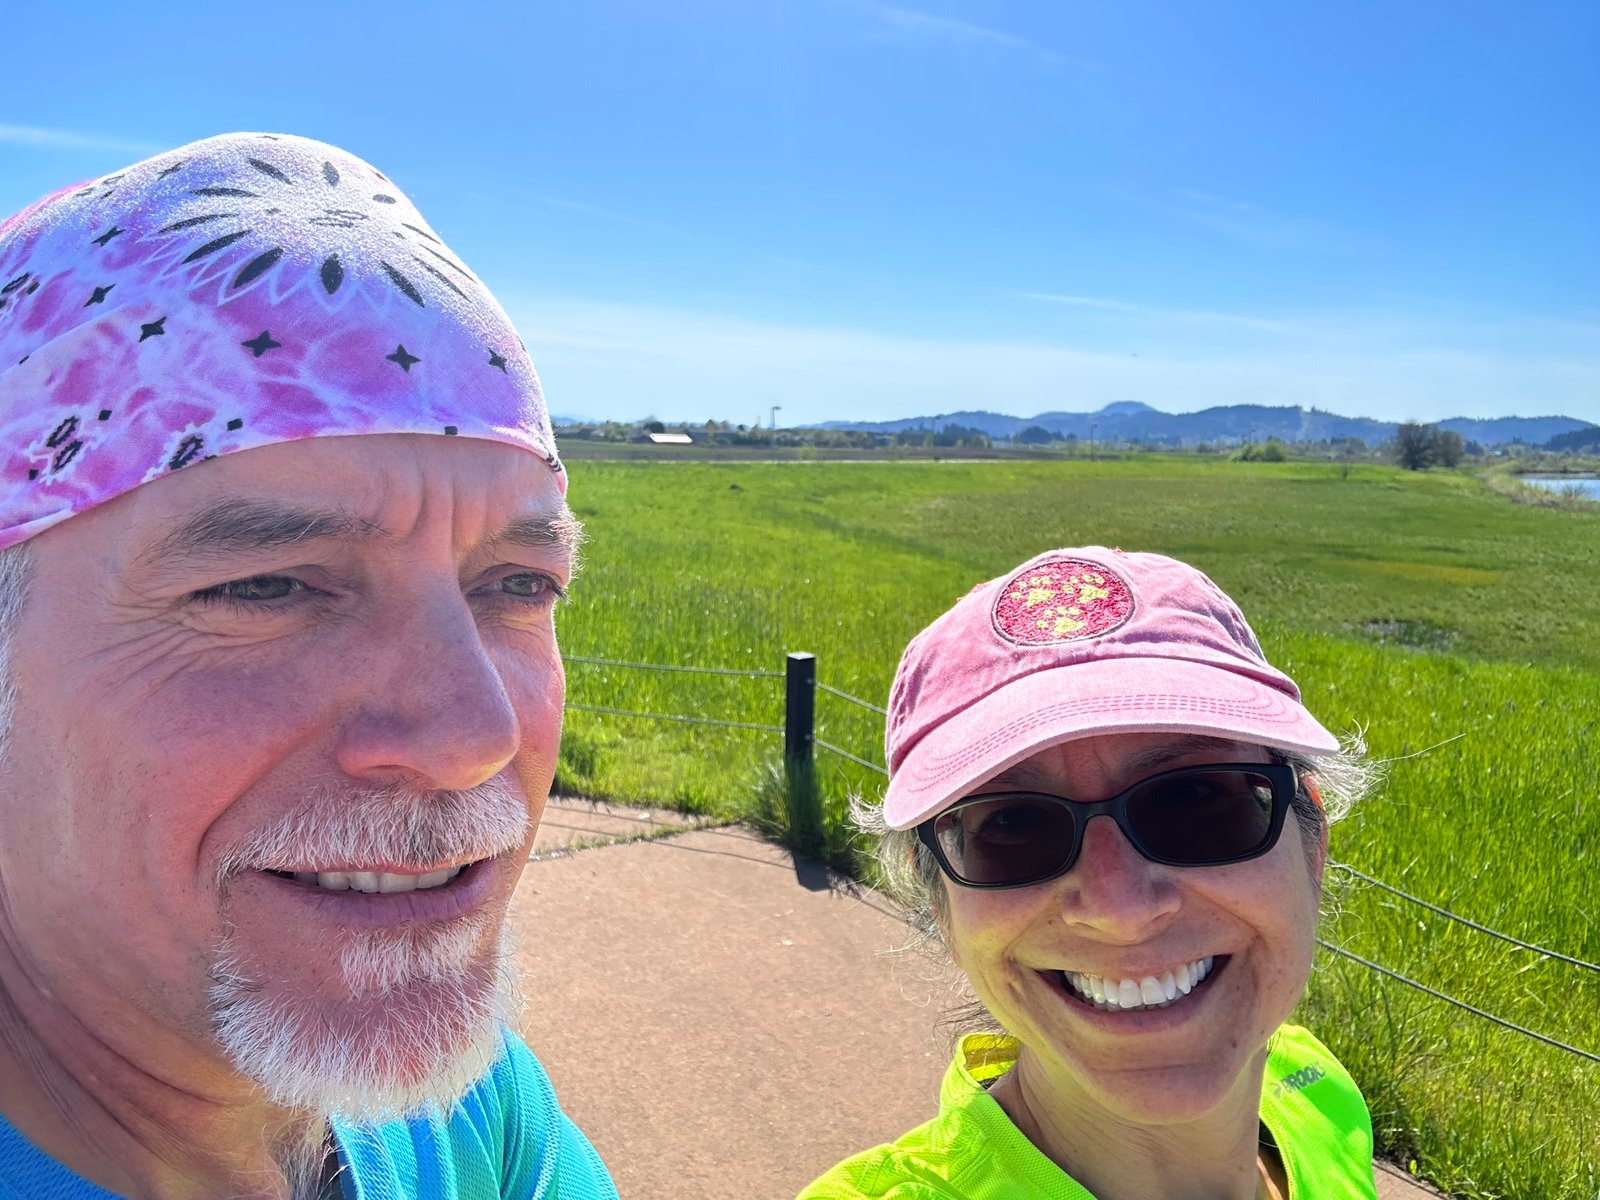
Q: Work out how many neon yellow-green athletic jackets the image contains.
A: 1